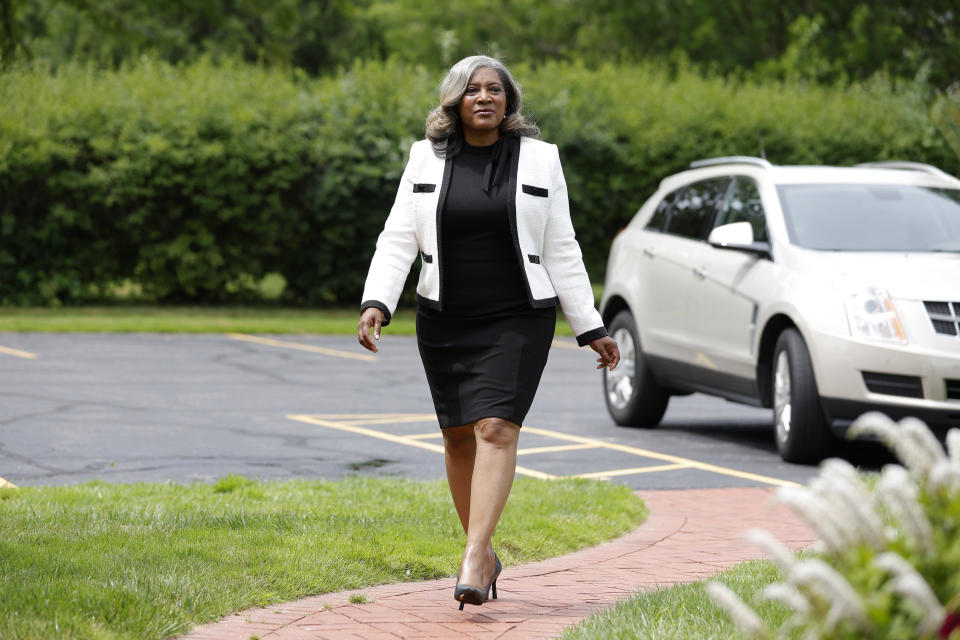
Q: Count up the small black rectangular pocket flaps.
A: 4